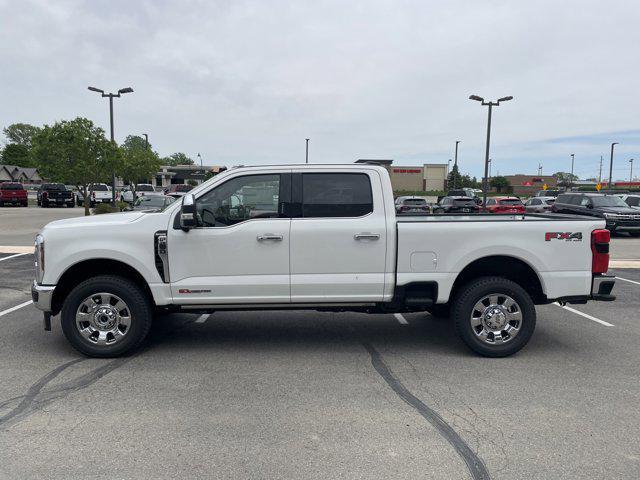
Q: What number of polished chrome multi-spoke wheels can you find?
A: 2